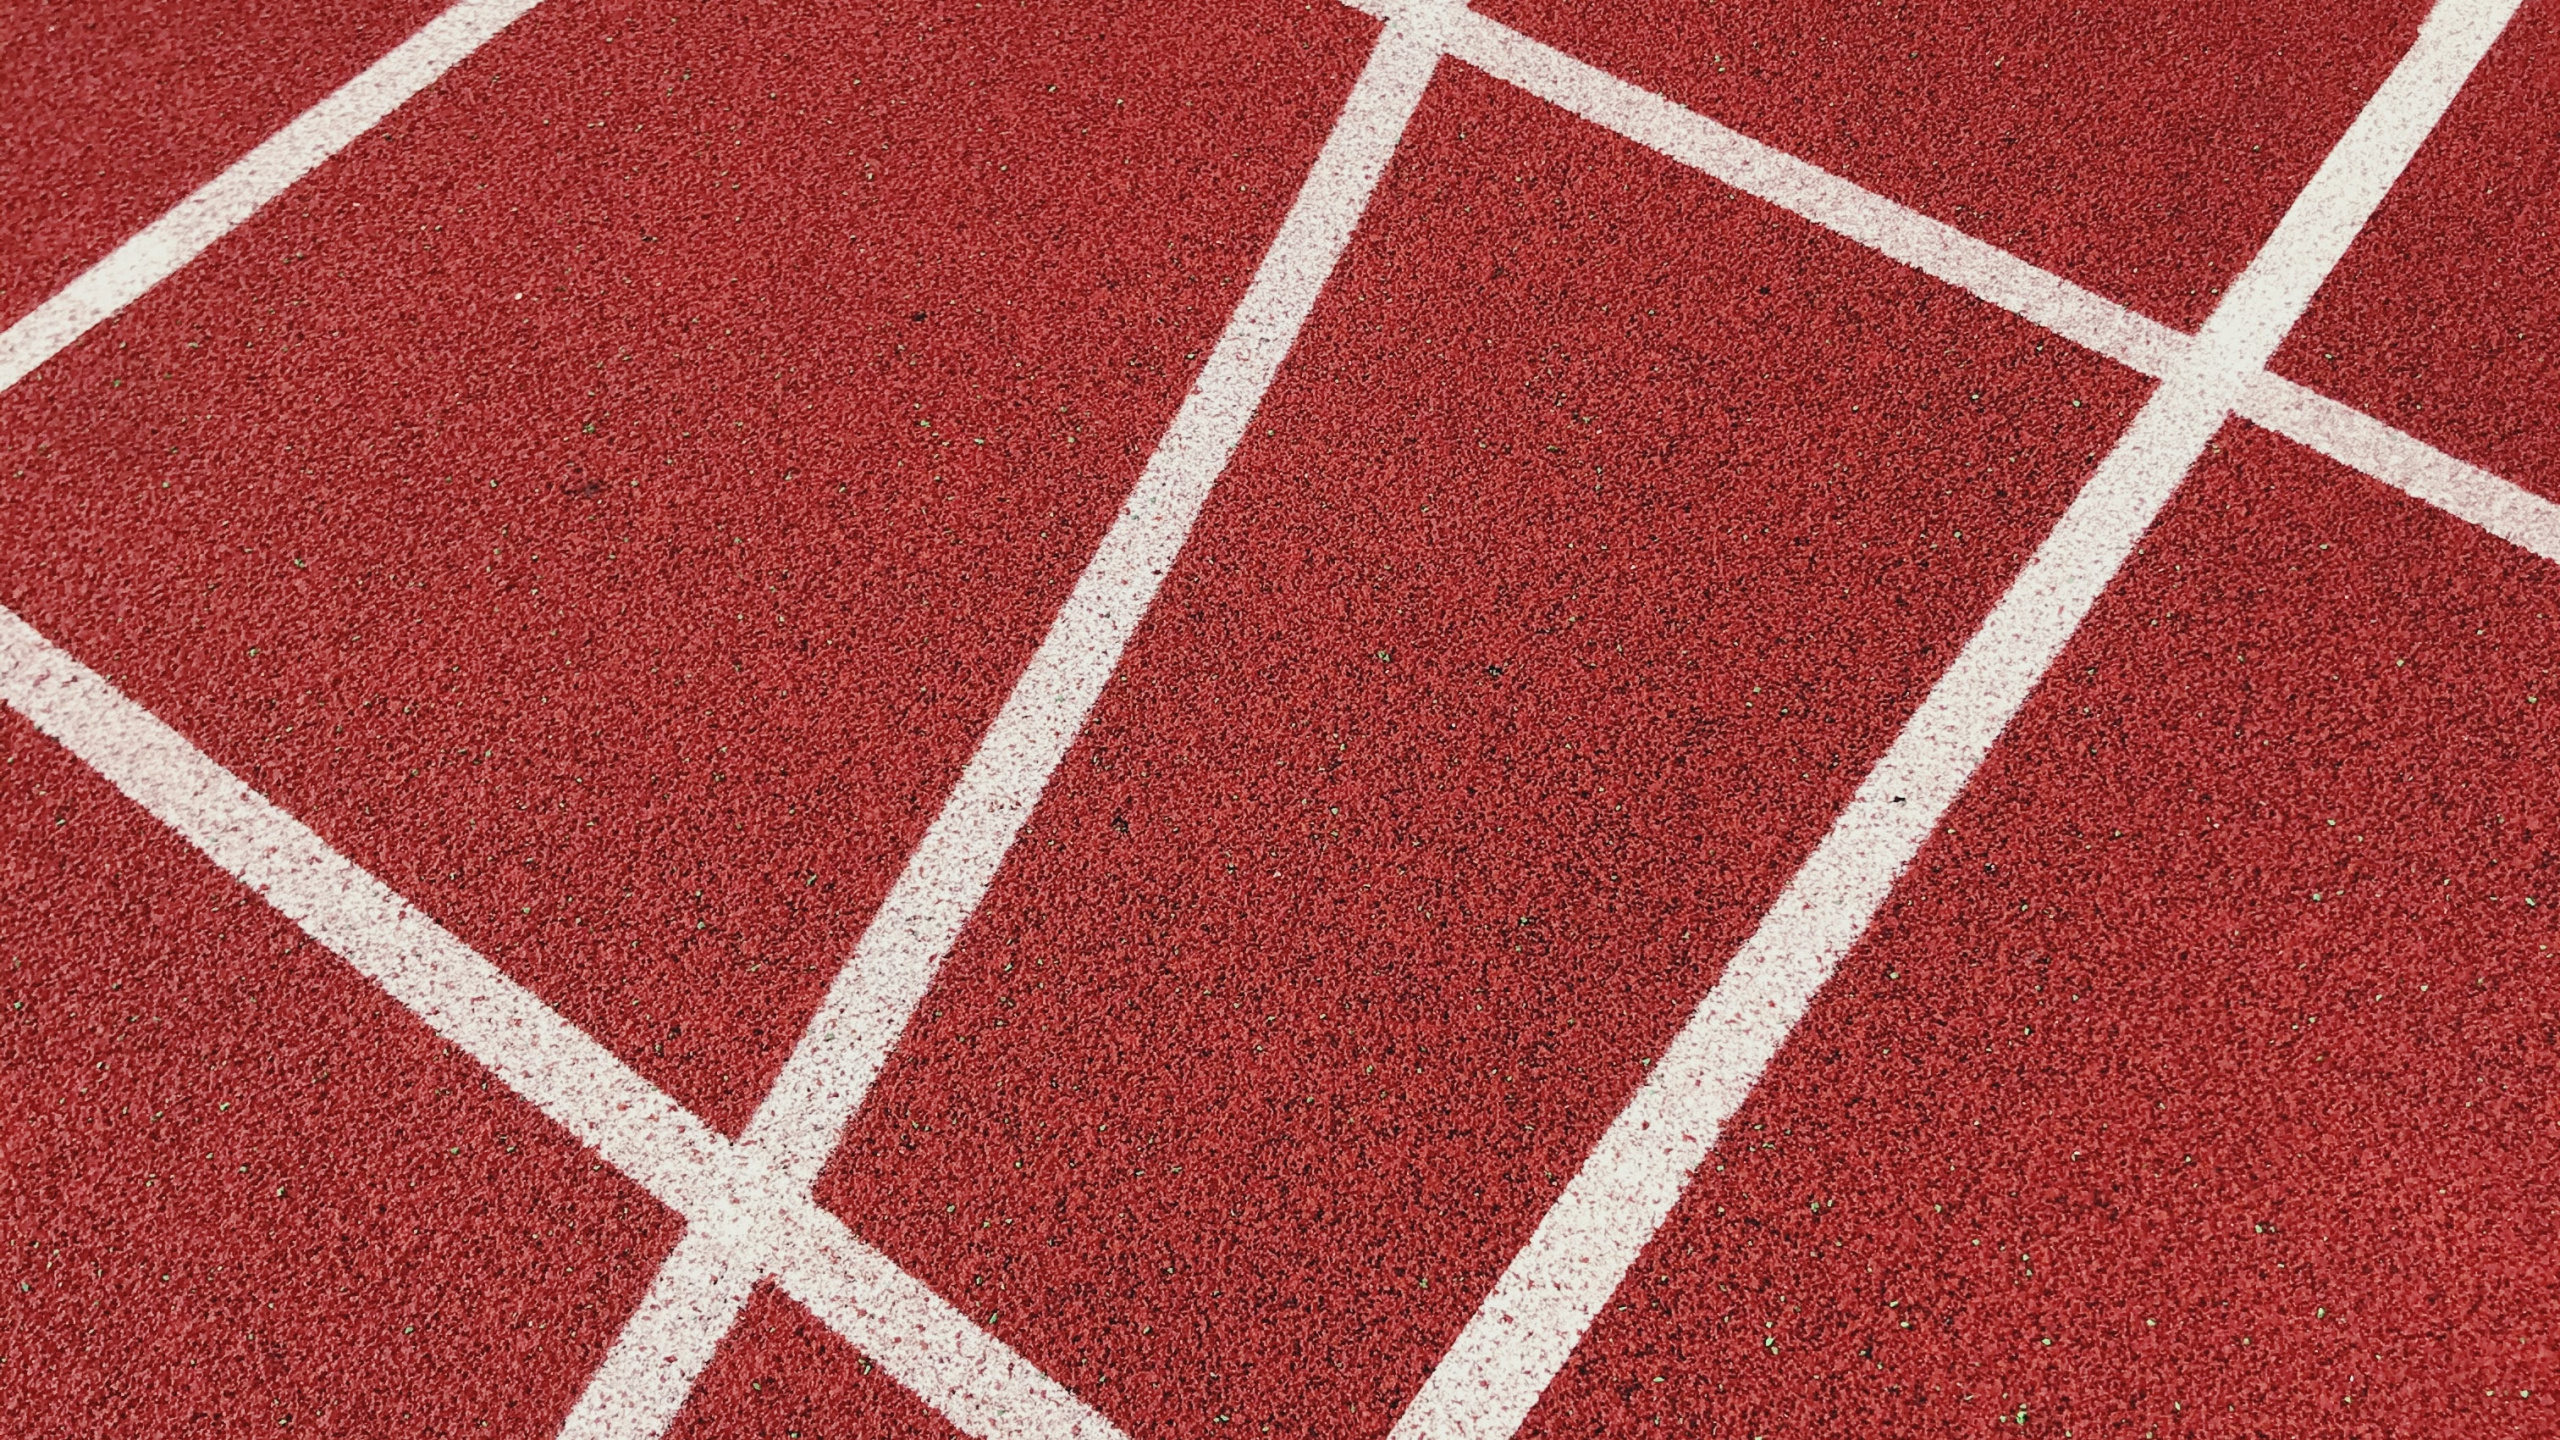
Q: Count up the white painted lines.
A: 5